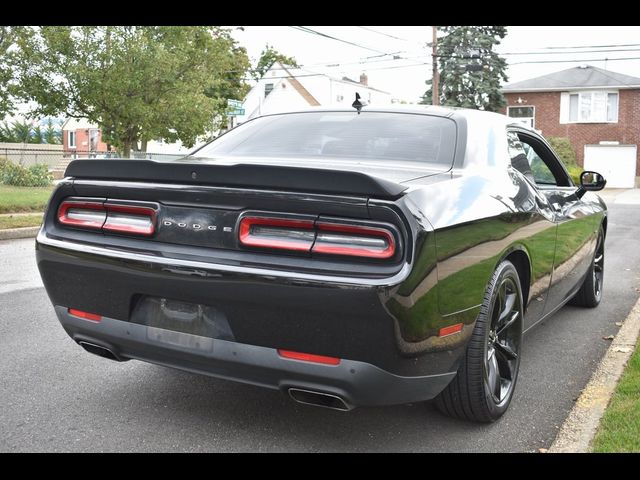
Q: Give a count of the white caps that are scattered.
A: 0